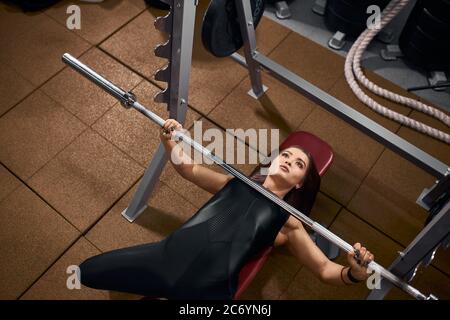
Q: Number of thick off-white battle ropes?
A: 2